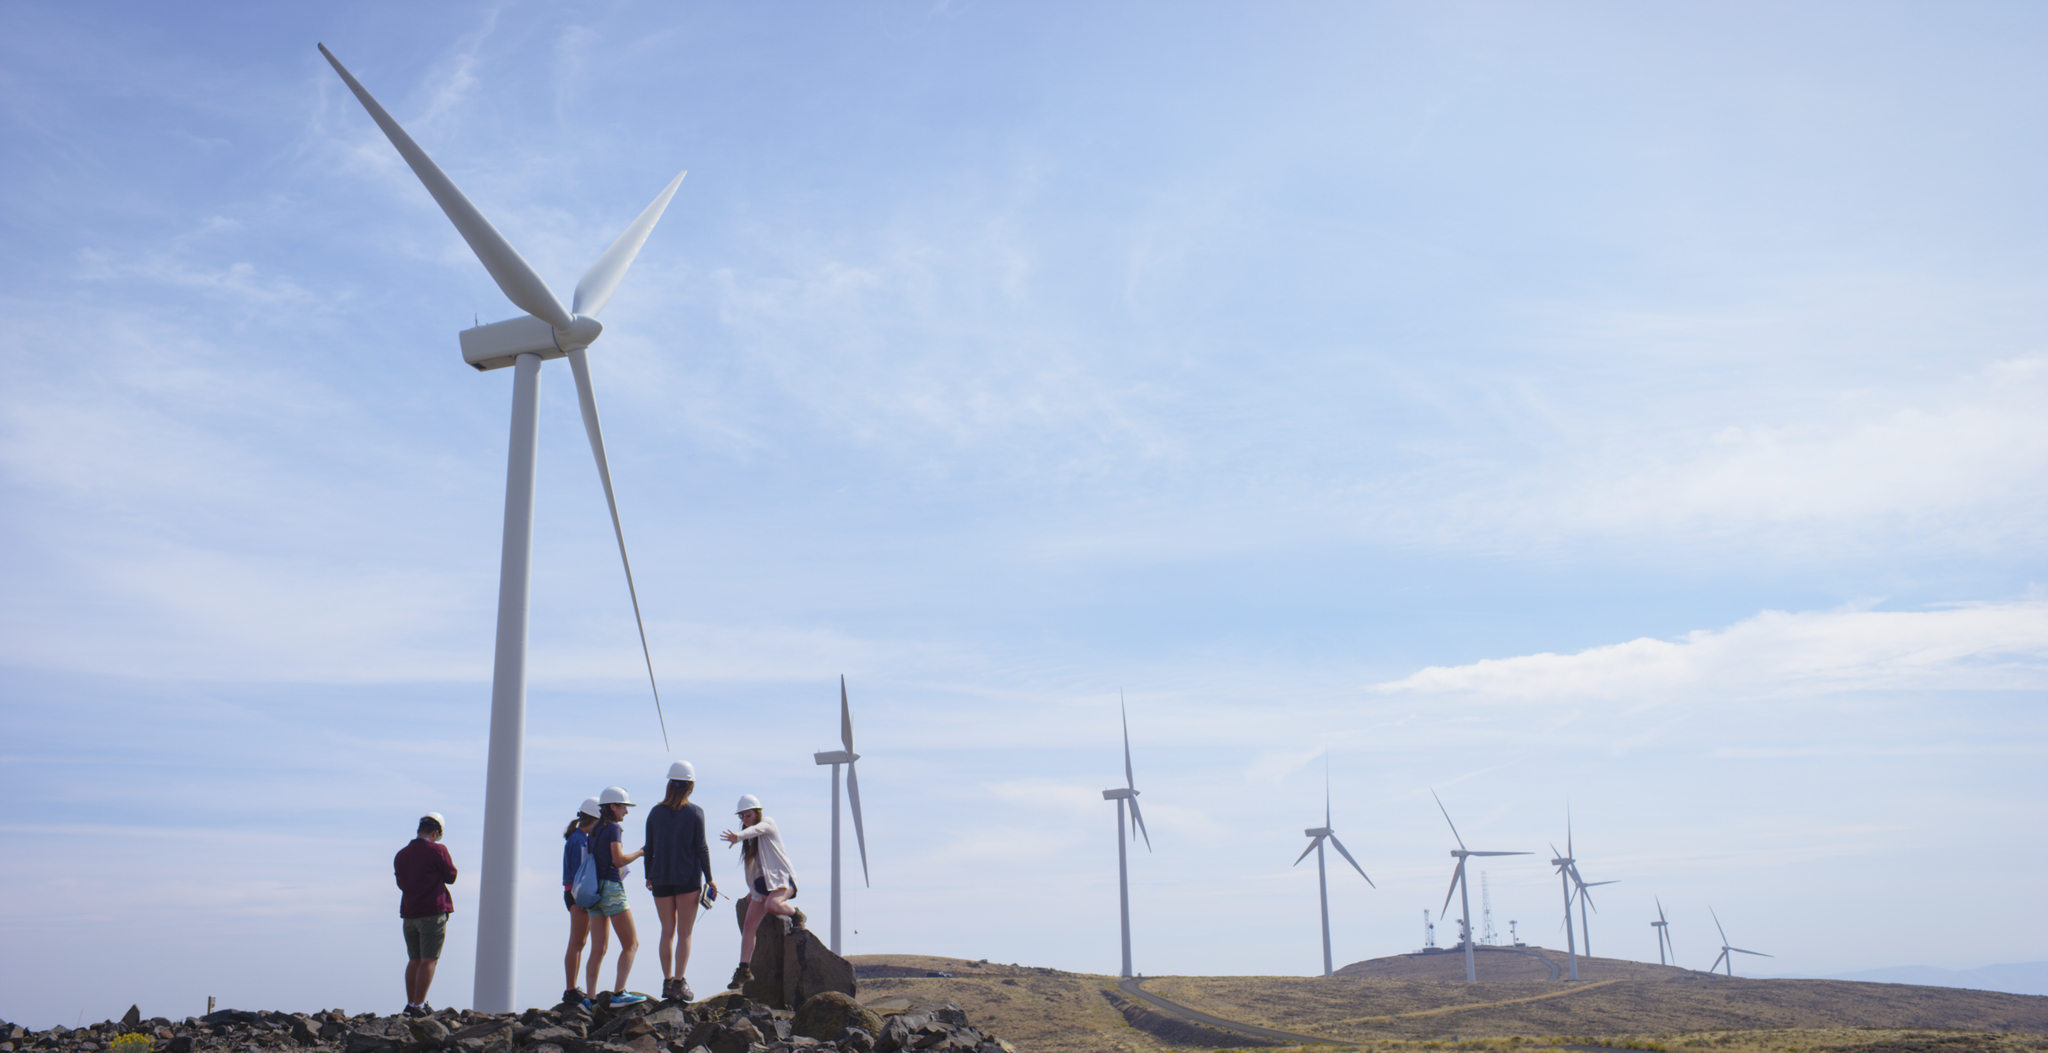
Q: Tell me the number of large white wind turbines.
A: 9